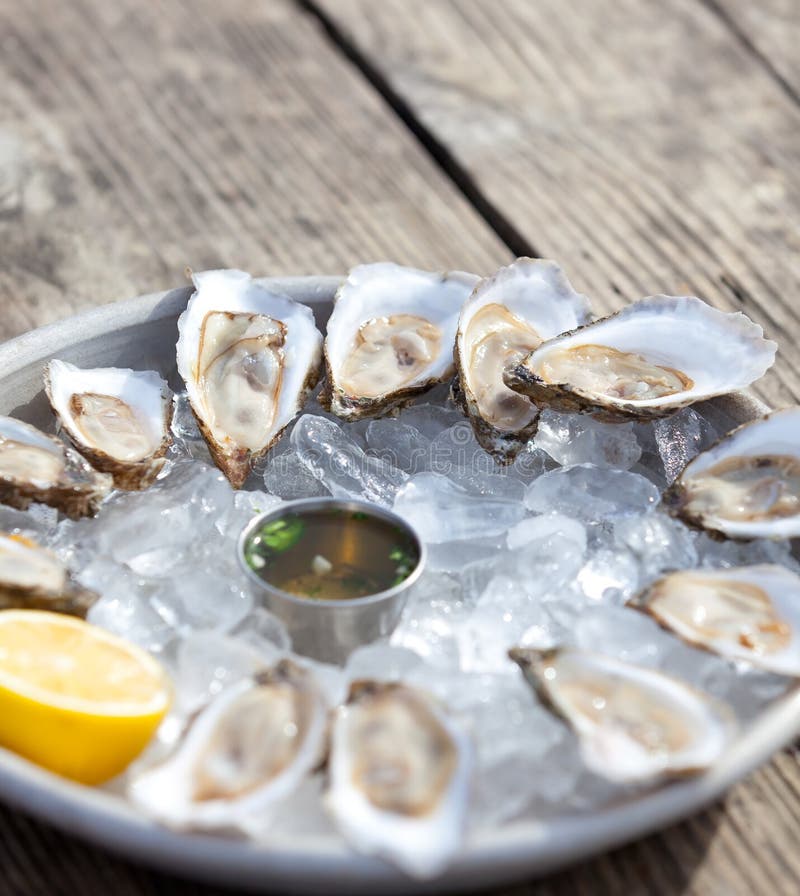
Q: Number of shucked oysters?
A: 12